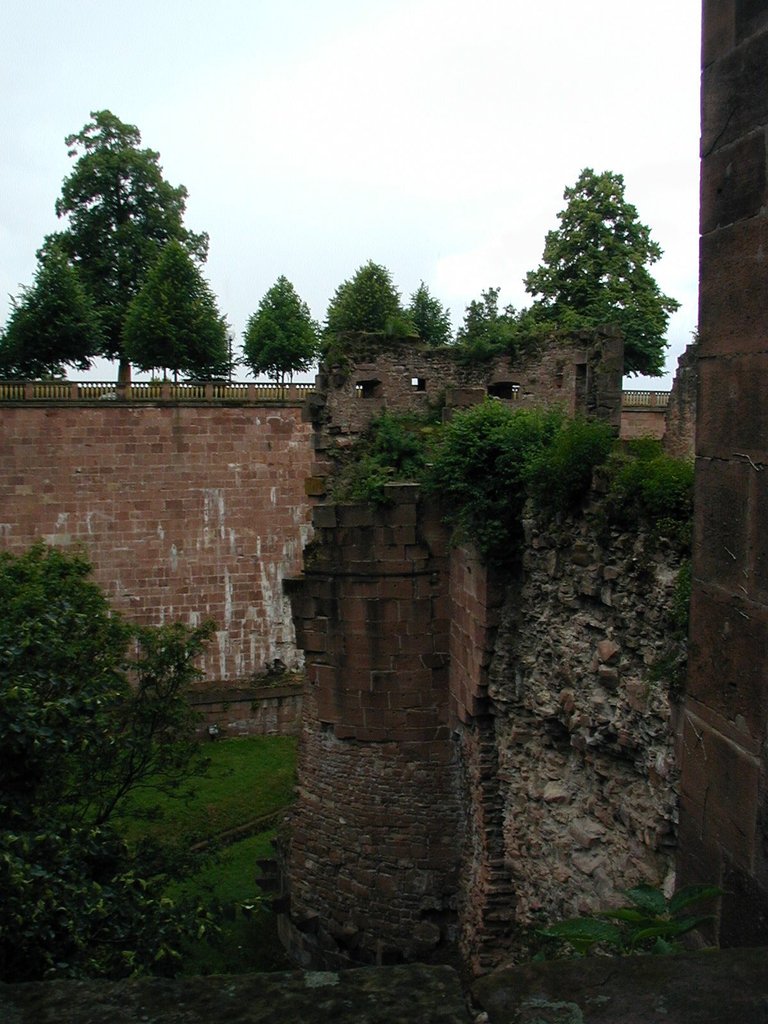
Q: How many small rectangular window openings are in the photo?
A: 3